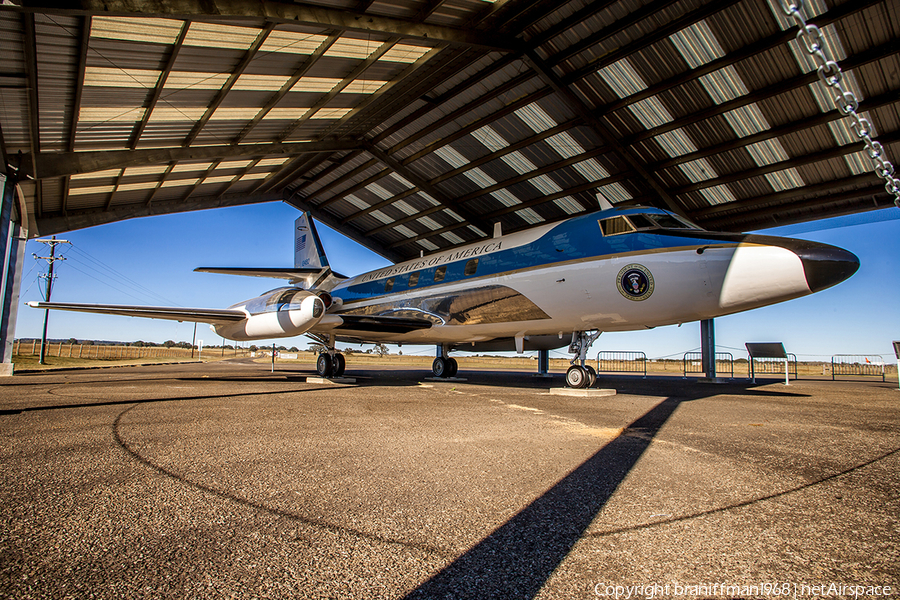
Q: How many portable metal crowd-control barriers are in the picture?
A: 4